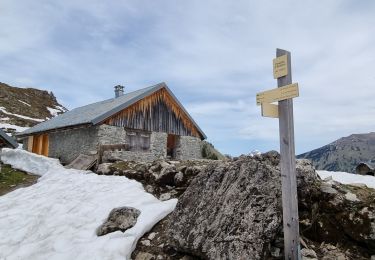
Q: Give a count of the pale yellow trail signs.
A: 3